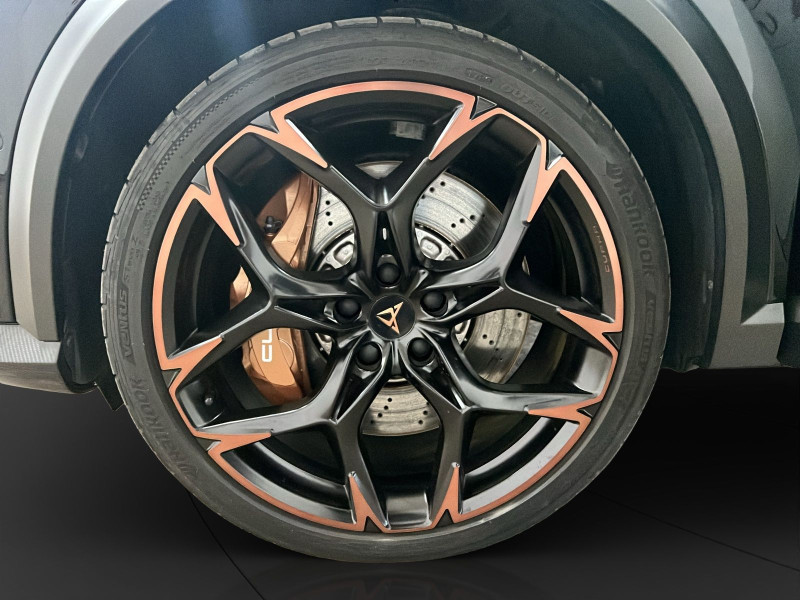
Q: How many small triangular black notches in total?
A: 10